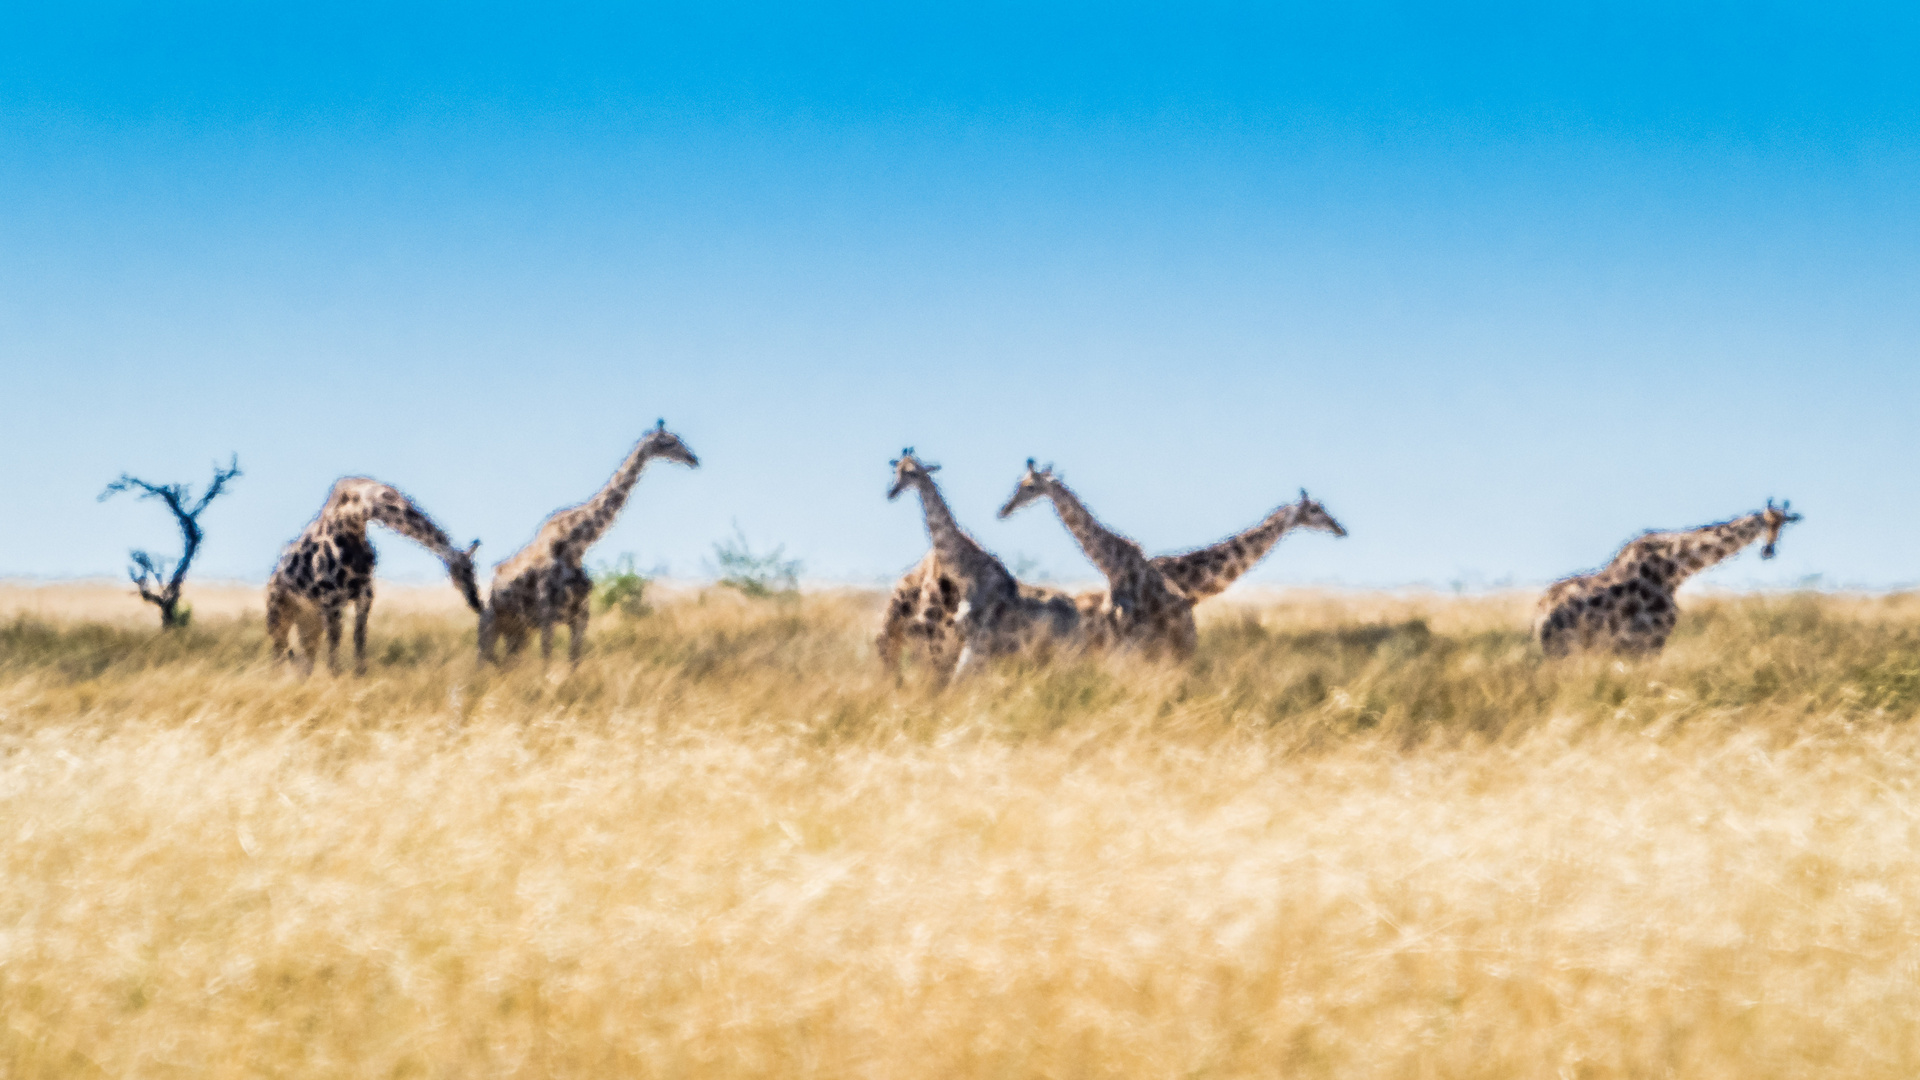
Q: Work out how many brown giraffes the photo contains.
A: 6